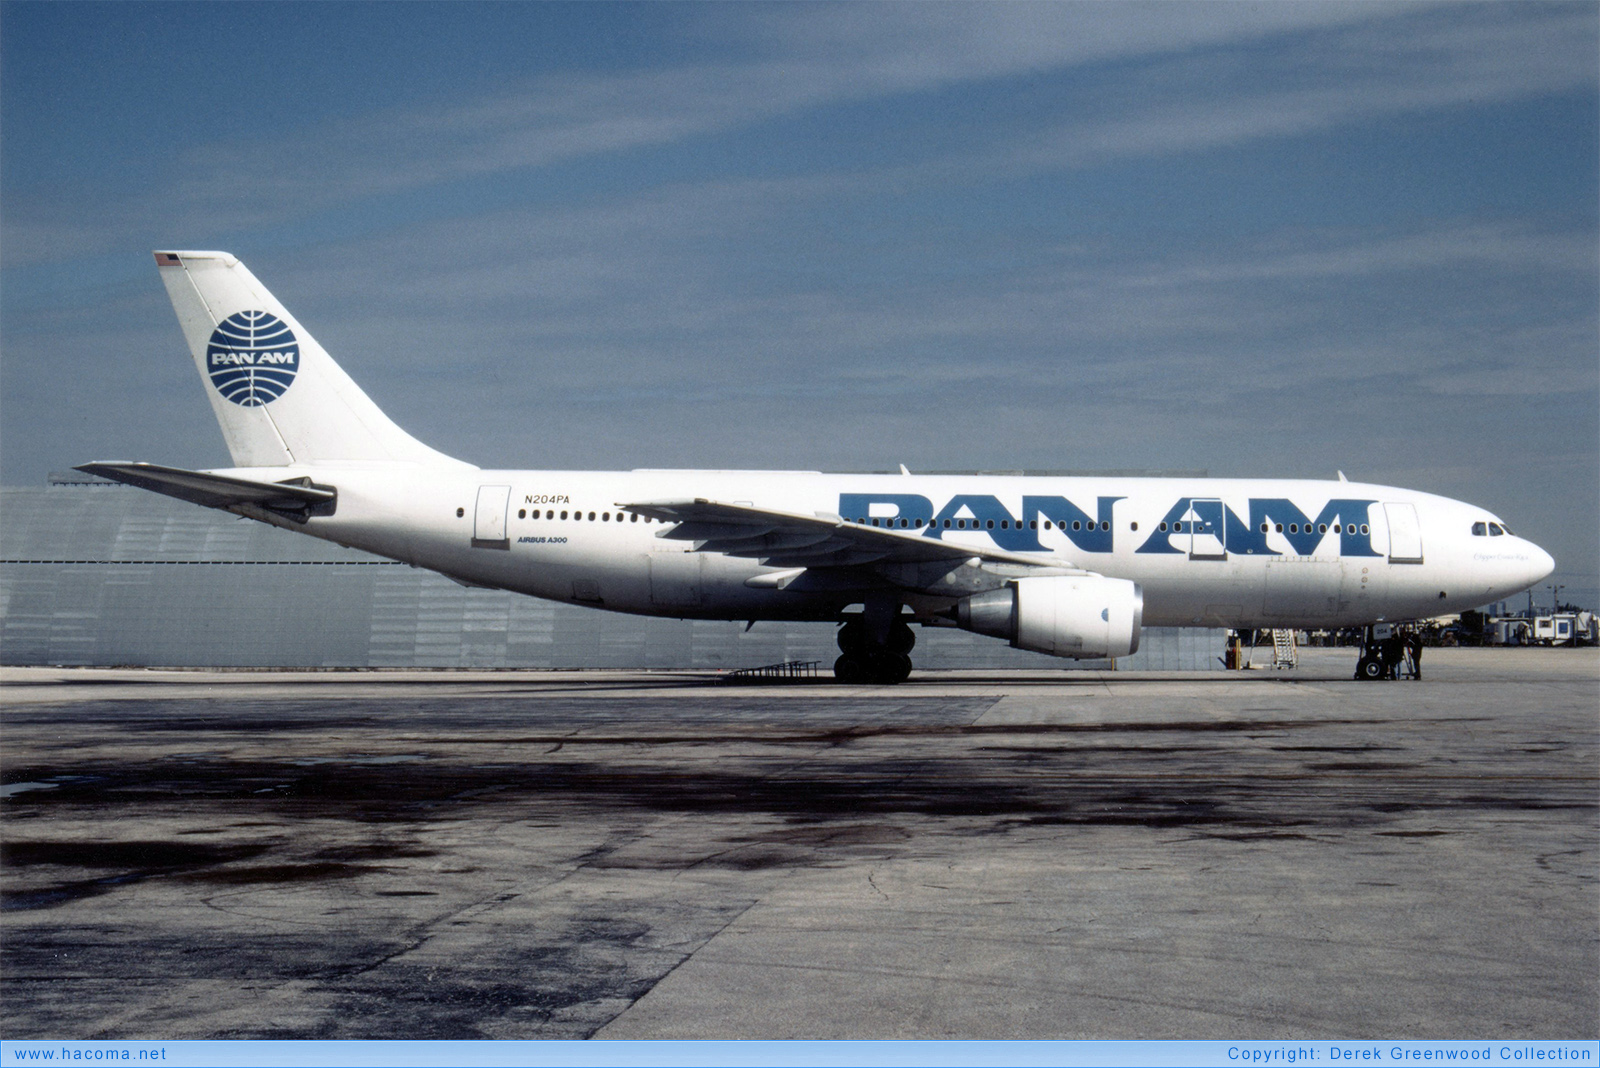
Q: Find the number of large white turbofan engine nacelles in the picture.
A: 1